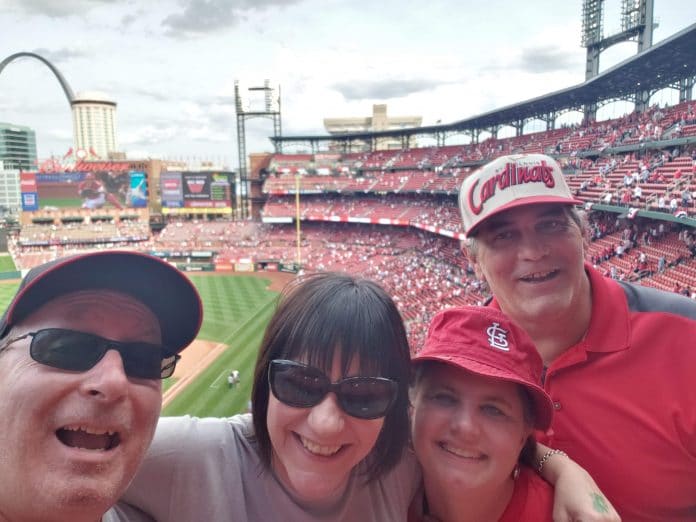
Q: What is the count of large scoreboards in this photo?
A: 2